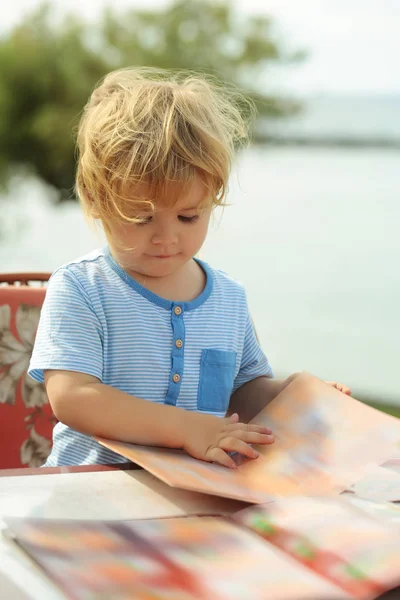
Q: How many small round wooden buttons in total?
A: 3